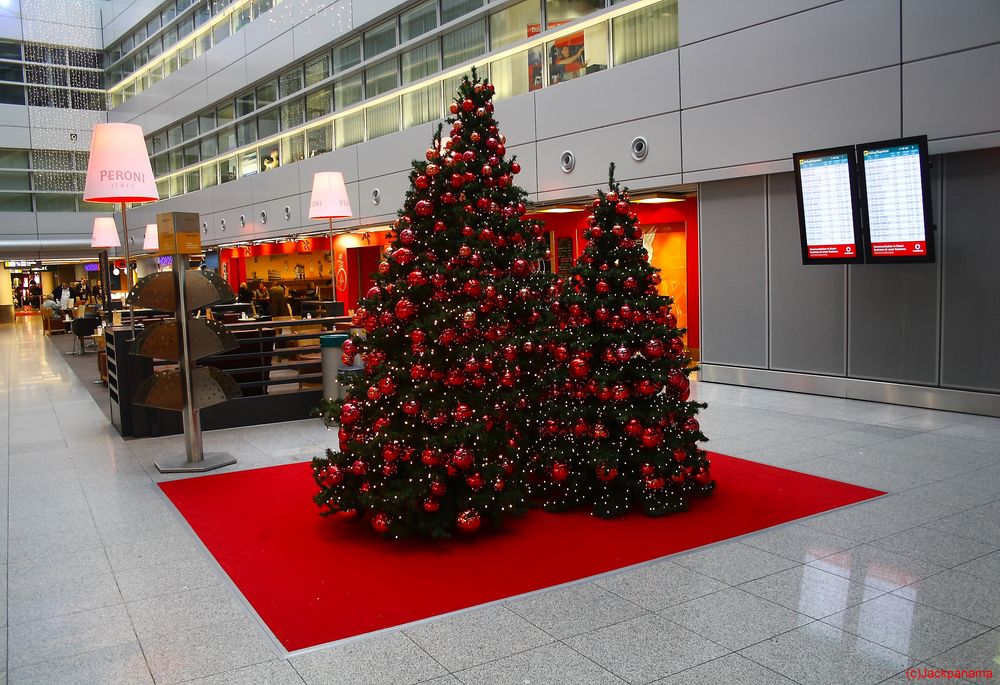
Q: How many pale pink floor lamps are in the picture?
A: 4